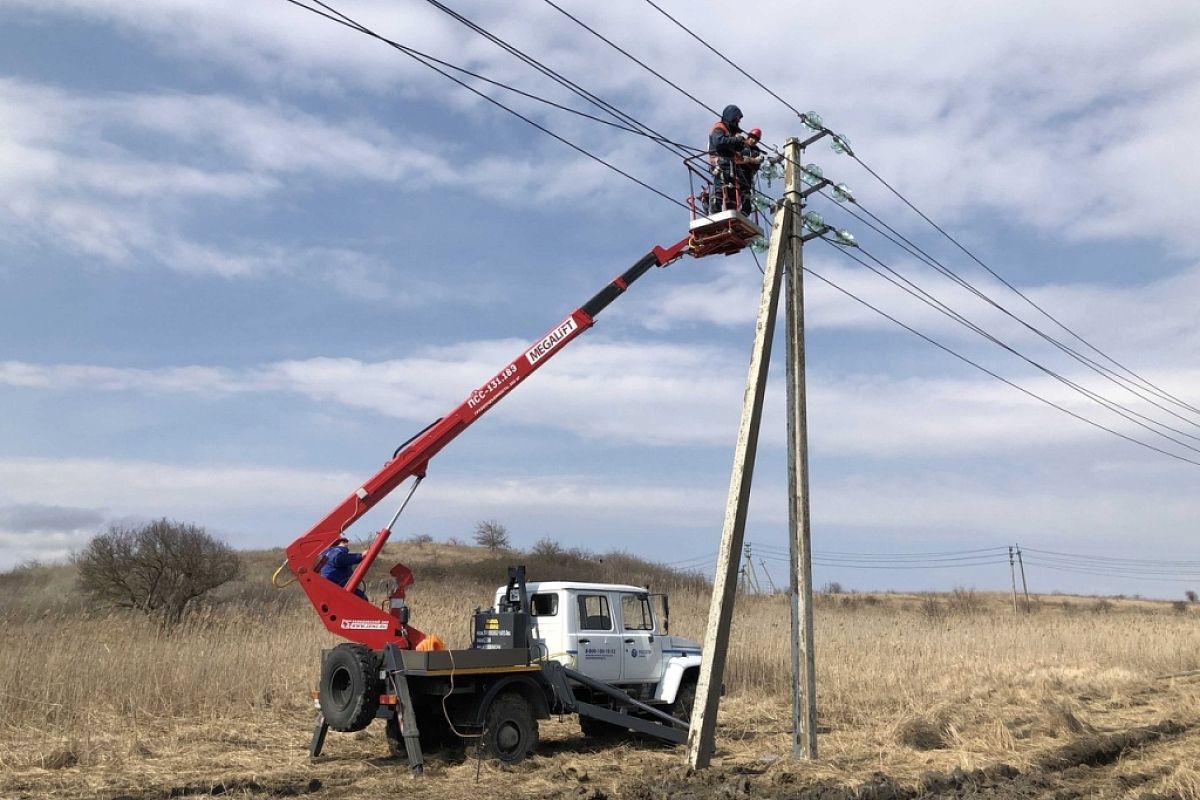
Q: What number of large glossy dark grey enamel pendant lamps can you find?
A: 0